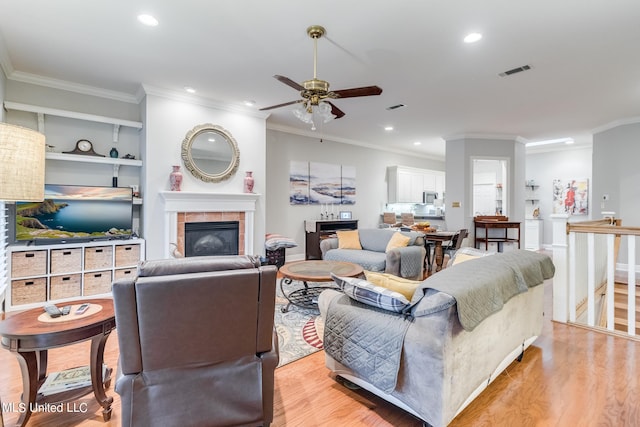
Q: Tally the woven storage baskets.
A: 8